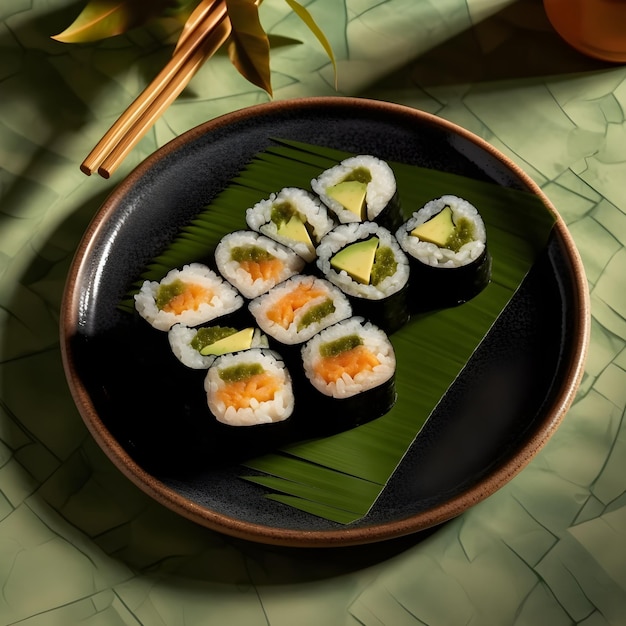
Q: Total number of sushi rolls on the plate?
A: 10